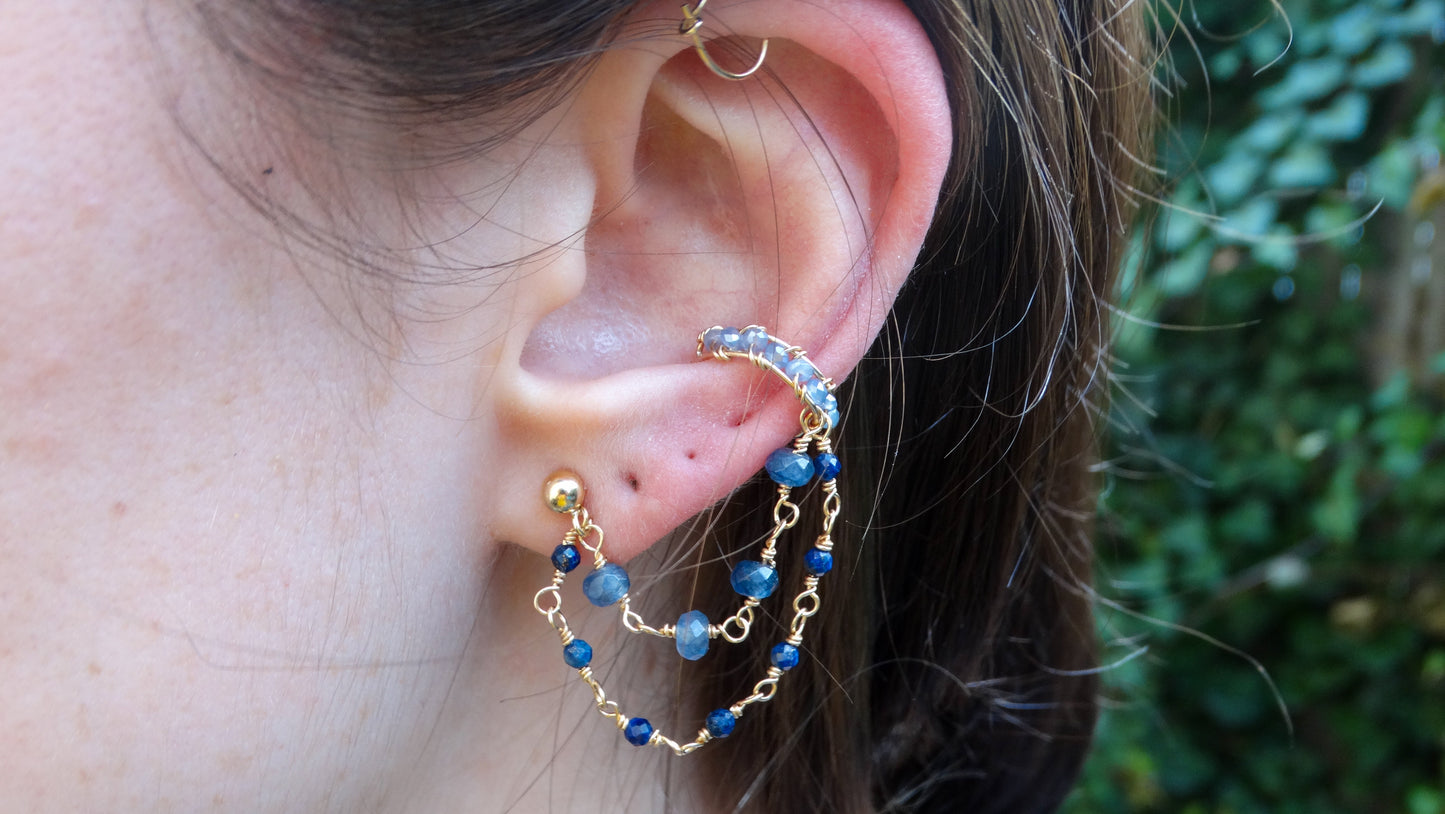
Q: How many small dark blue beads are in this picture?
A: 7